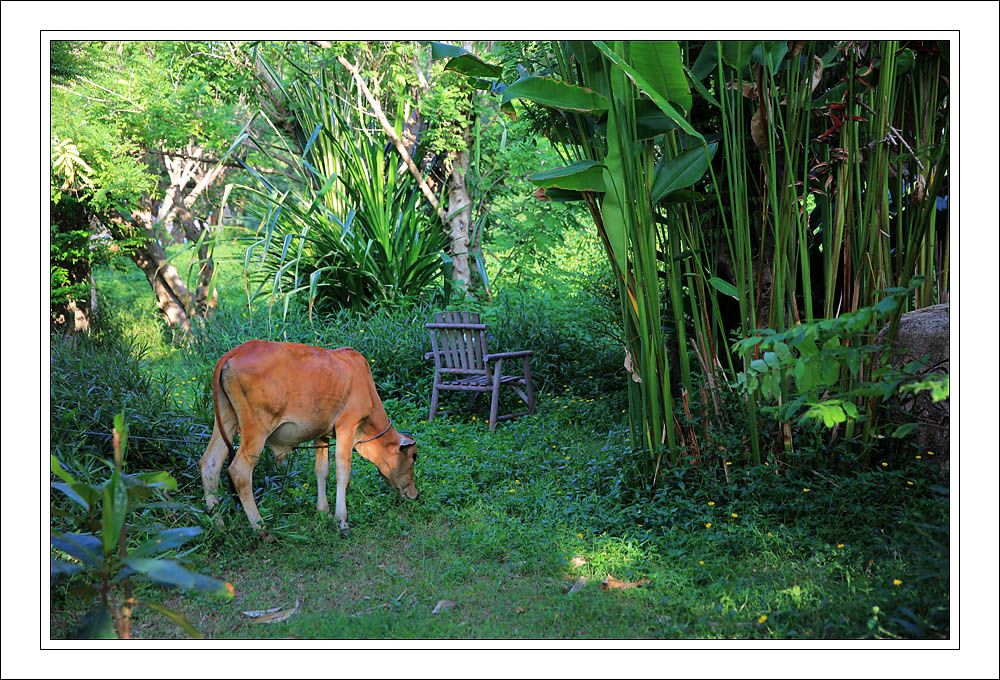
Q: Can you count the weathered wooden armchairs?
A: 1